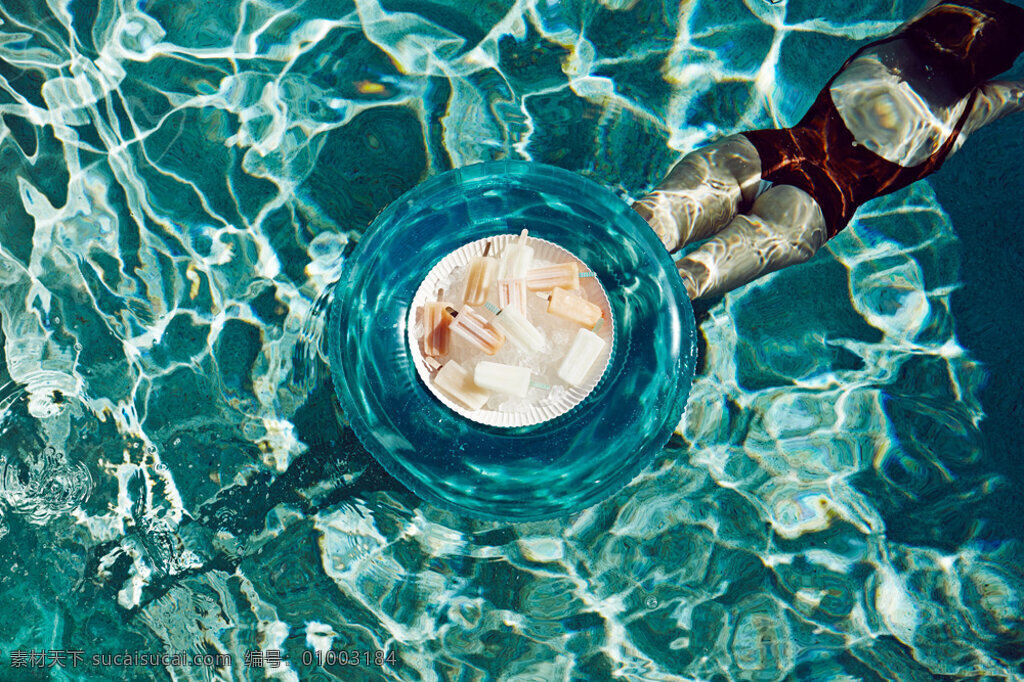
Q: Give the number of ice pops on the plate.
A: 11